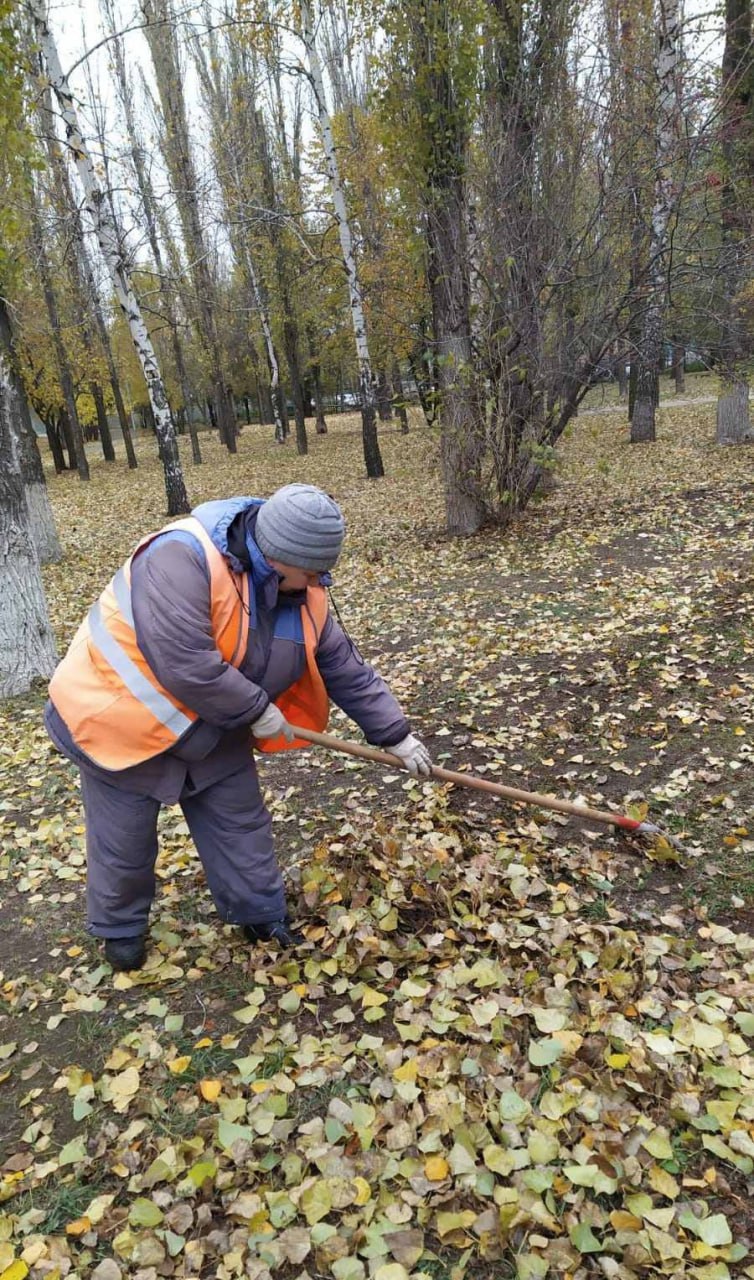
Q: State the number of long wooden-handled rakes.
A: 1